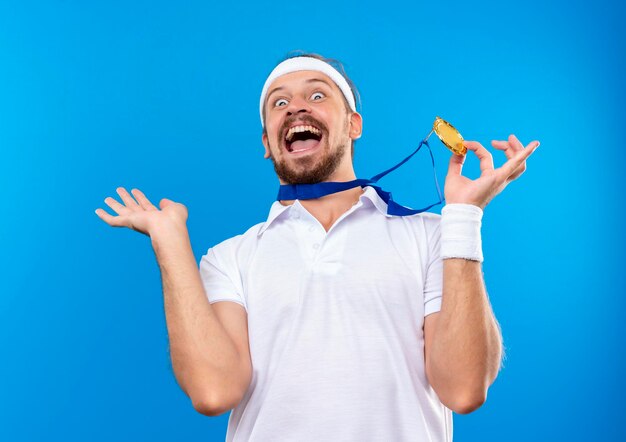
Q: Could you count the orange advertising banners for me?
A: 0